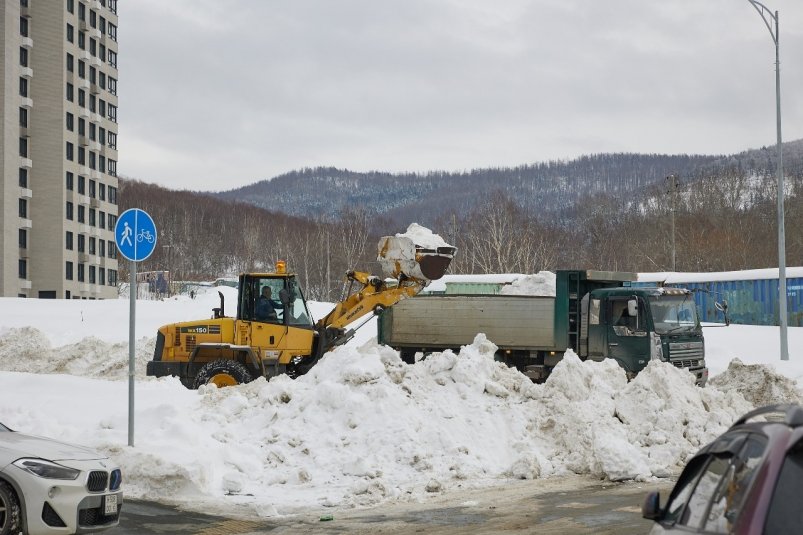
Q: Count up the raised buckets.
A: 1